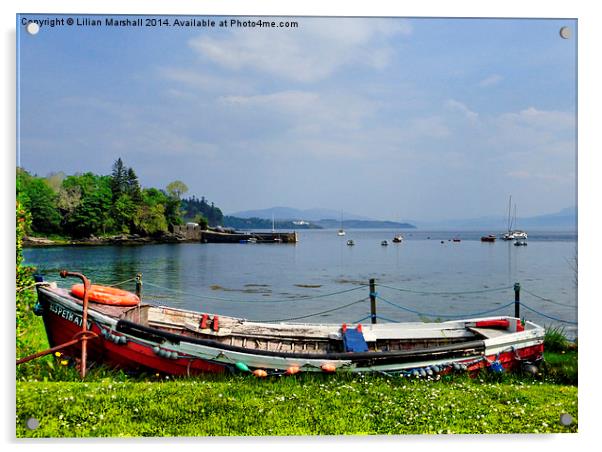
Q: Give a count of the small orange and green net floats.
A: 4